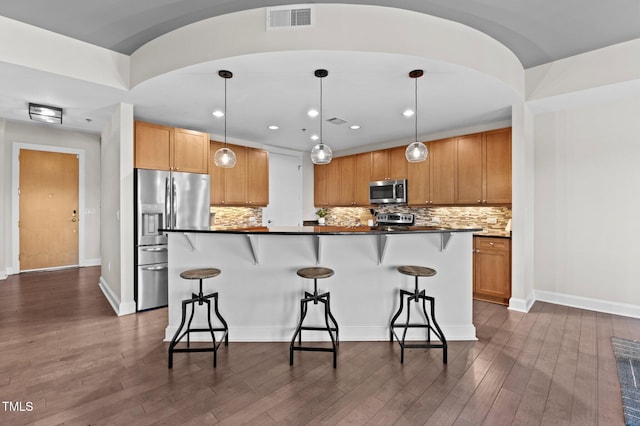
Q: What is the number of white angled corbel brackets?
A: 5